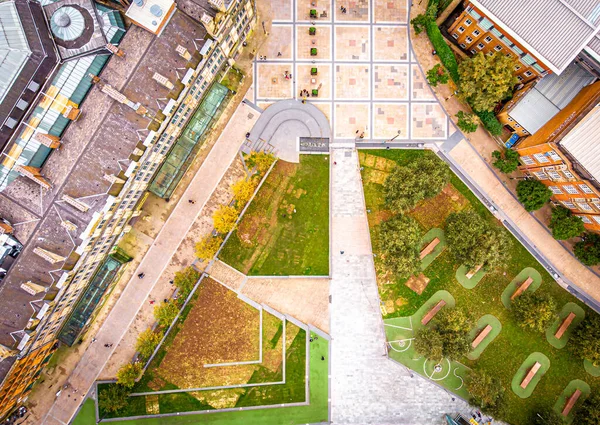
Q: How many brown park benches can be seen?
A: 8